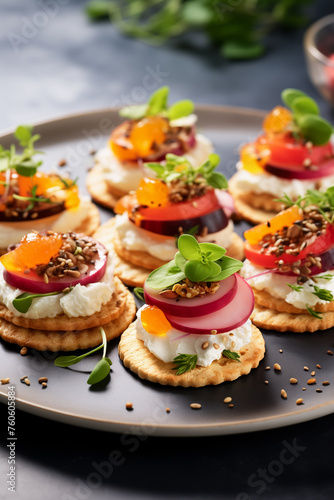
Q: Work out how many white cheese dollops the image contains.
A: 7